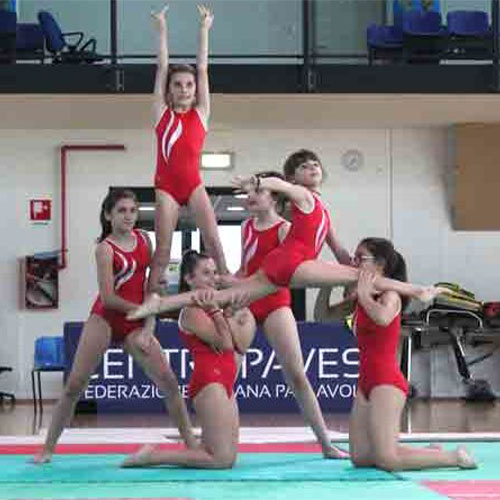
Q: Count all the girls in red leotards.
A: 6